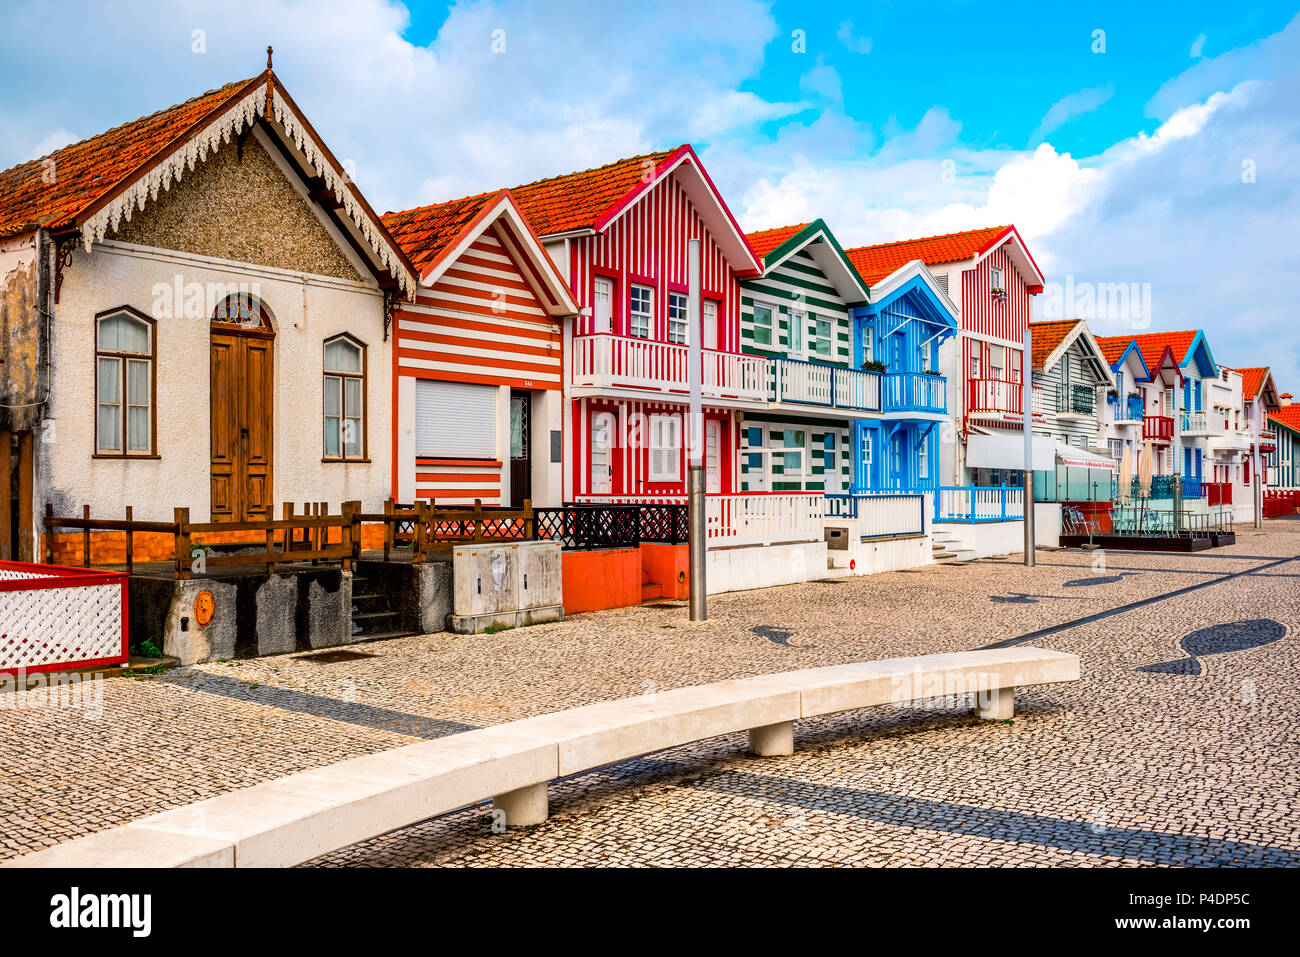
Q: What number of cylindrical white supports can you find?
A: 3